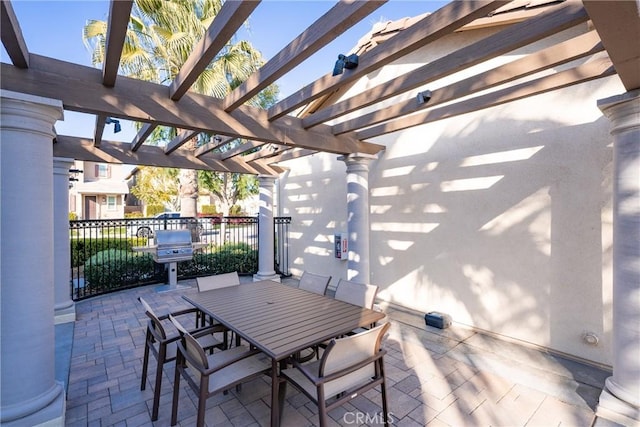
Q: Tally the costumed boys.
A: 0